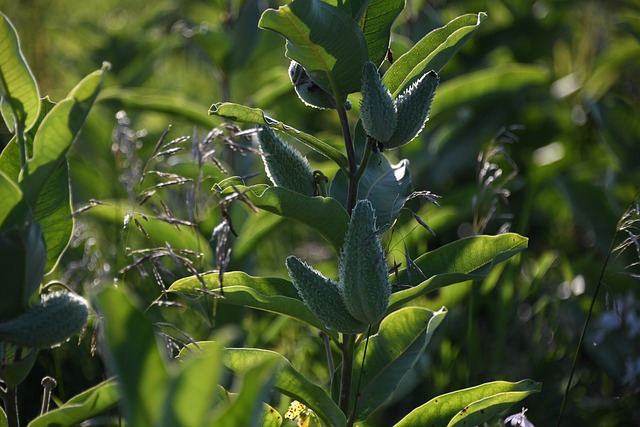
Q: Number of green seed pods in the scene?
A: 7